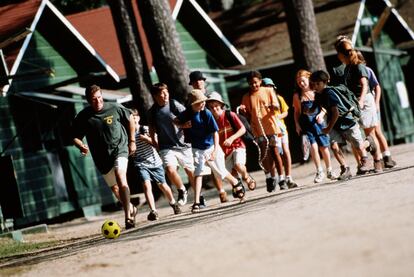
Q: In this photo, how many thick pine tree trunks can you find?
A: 3